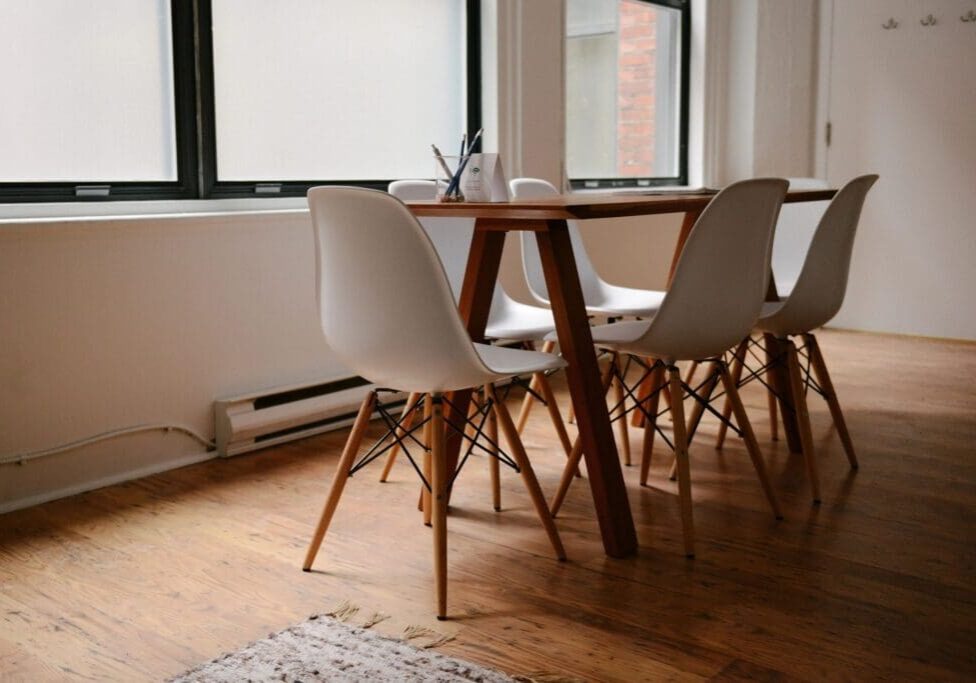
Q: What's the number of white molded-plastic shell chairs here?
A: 6